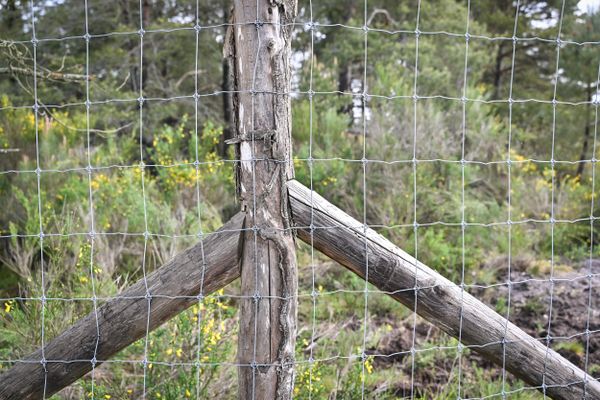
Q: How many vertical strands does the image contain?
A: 12